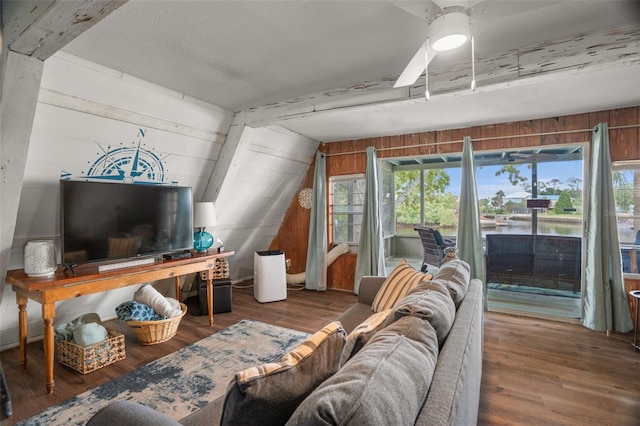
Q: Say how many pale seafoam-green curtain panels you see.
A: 4